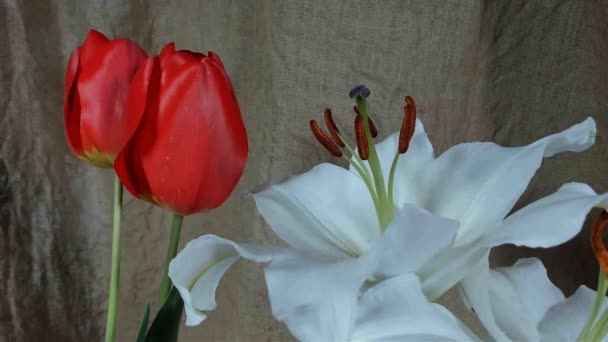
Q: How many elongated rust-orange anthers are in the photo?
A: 6